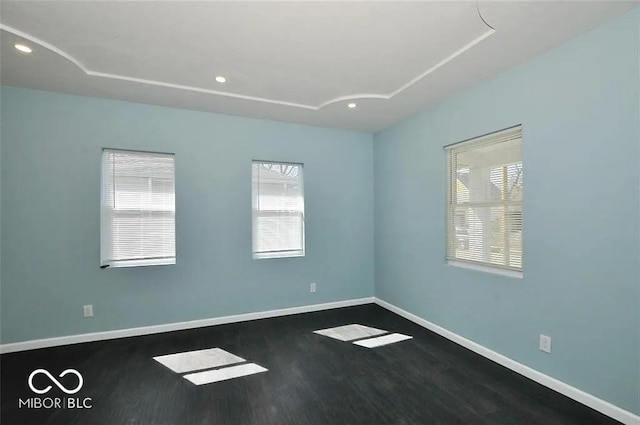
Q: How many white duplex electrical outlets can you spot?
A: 3